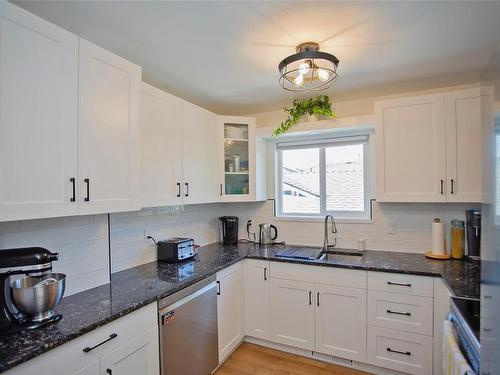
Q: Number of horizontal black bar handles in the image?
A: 4